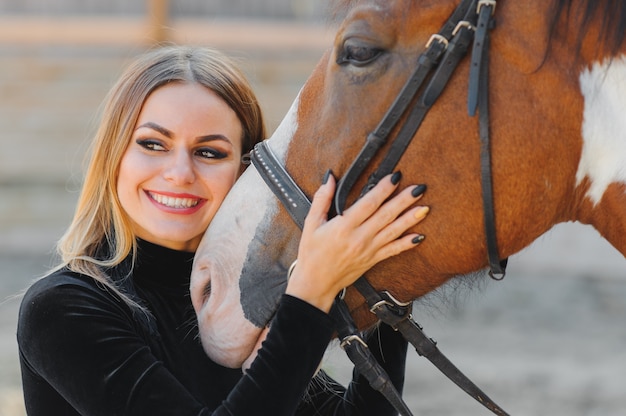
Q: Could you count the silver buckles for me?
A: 5